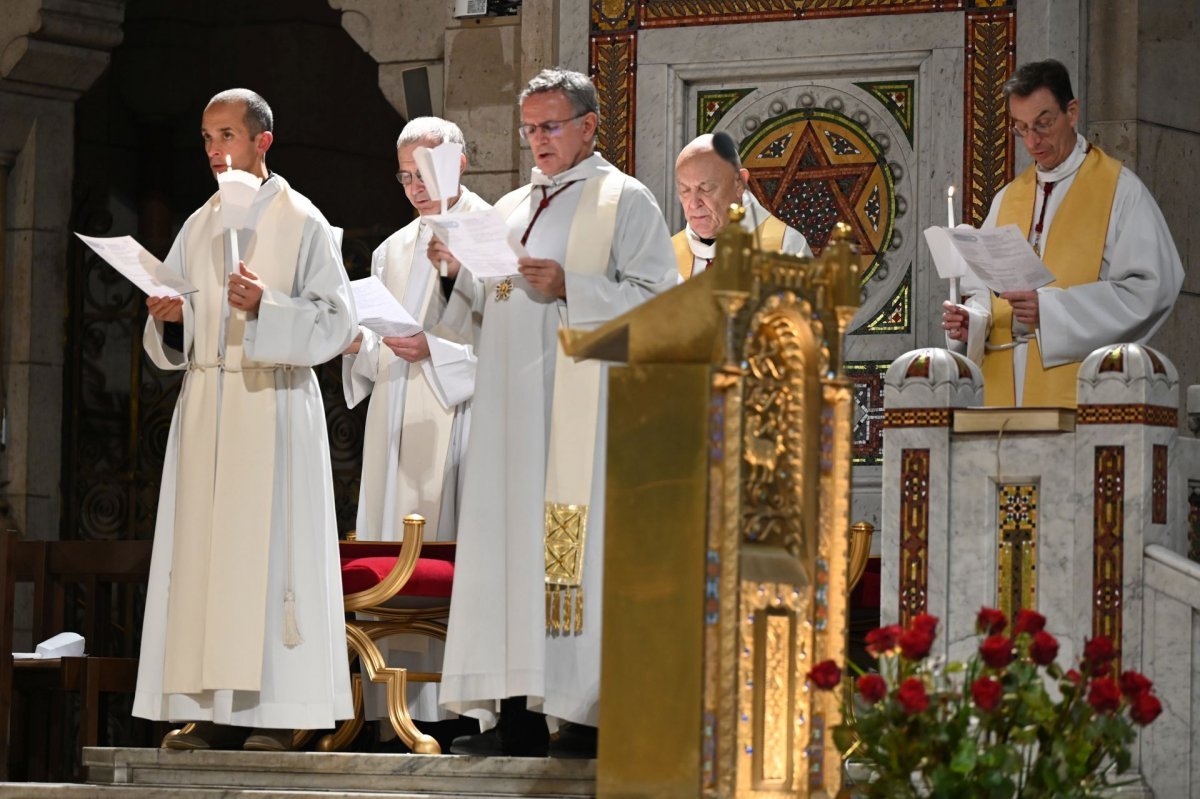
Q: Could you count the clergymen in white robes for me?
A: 5